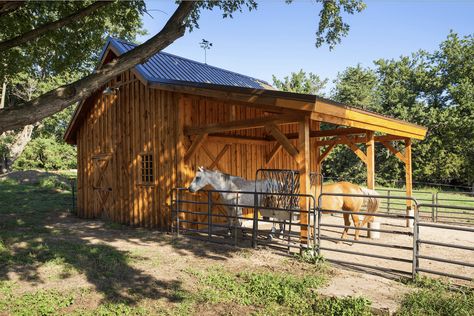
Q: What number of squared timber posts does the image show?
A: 3